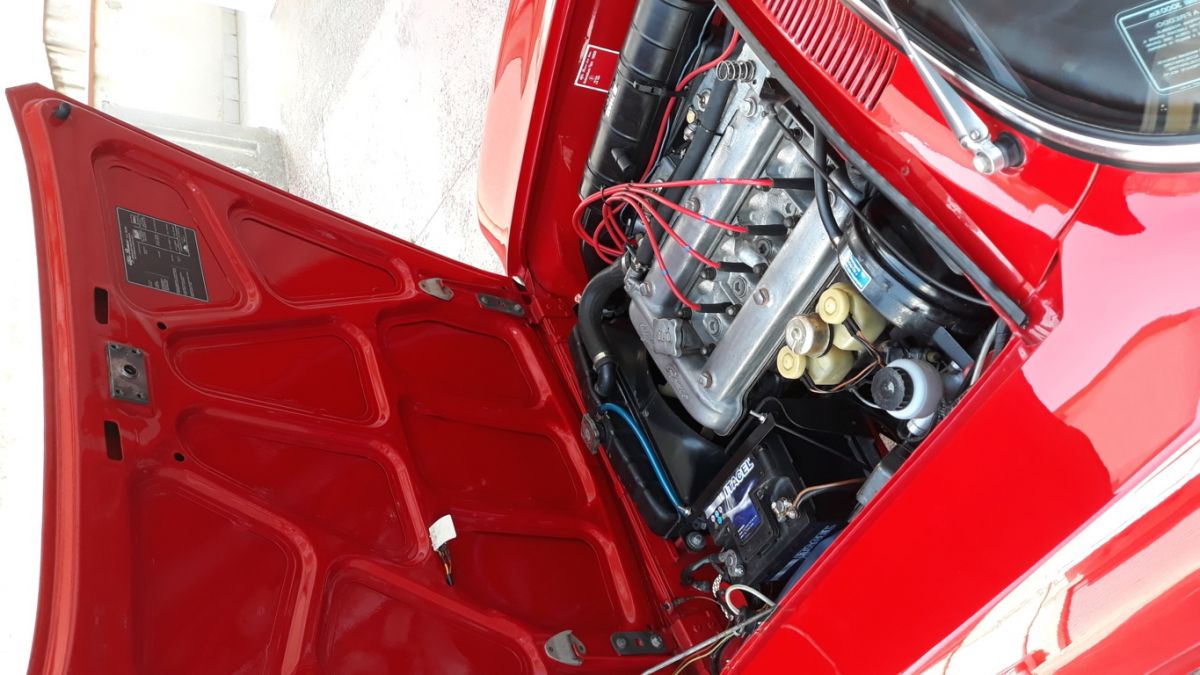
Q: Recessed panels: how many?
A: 9